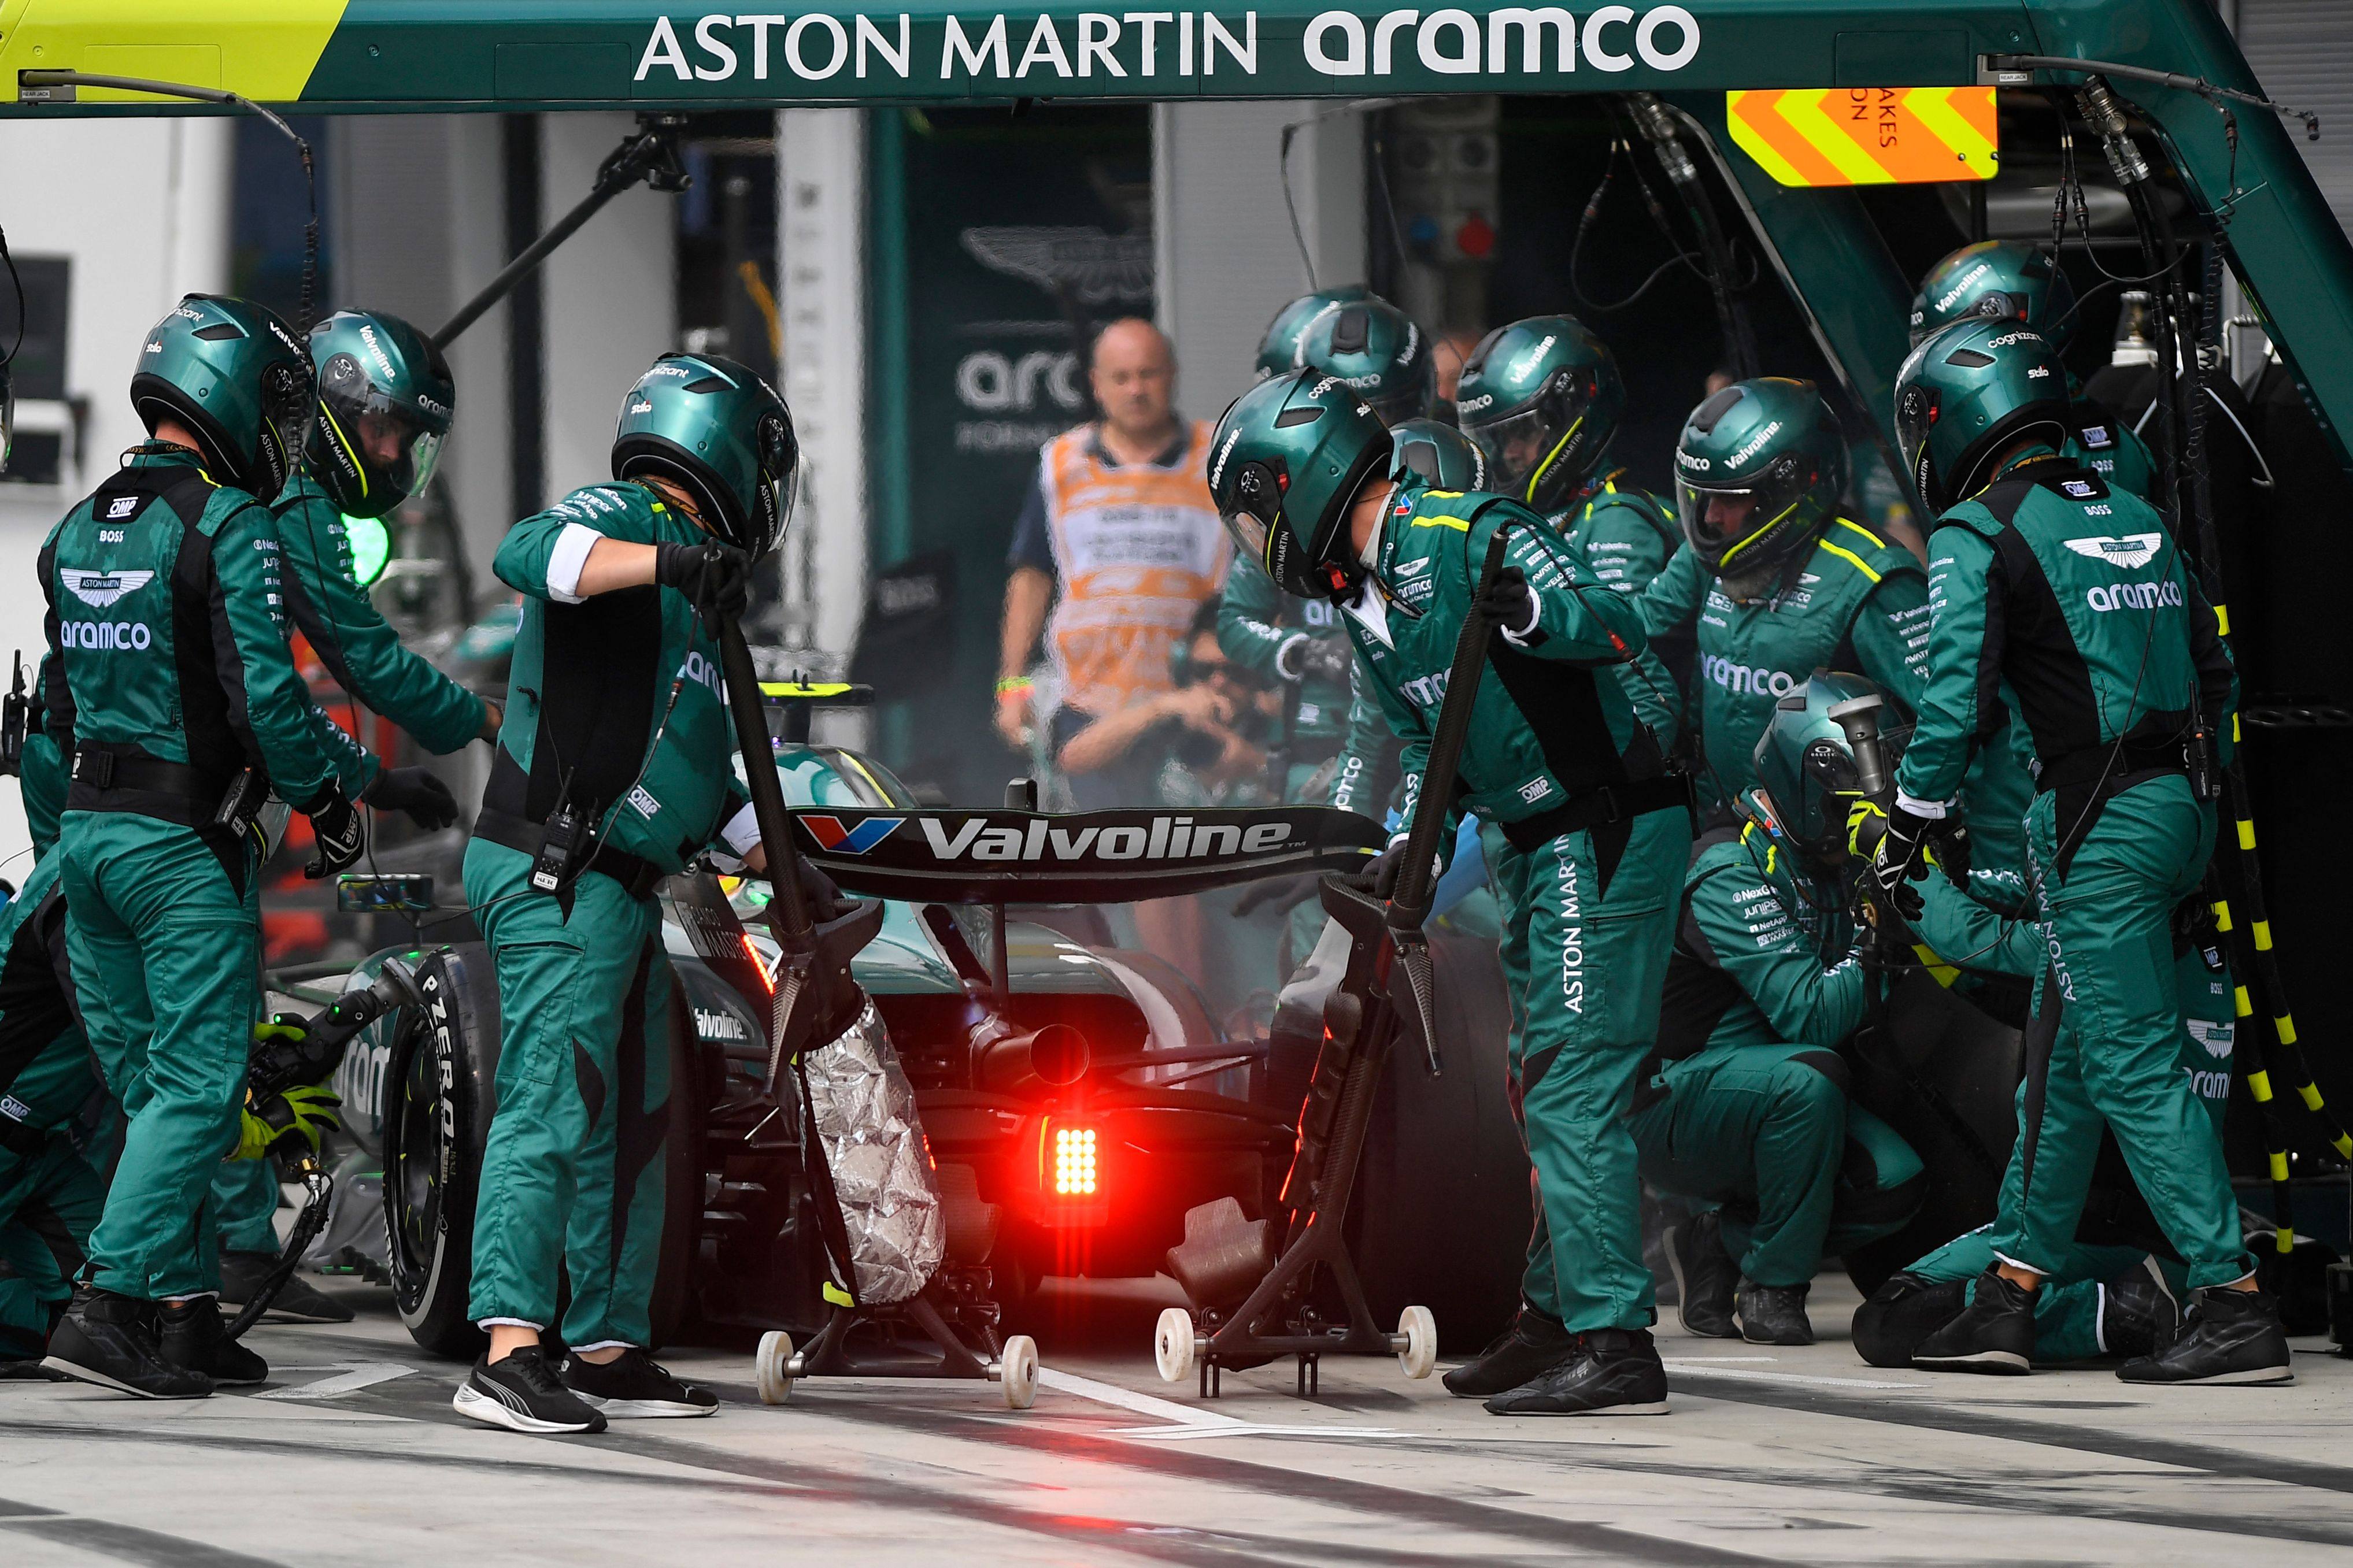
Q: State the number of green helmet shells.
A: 12